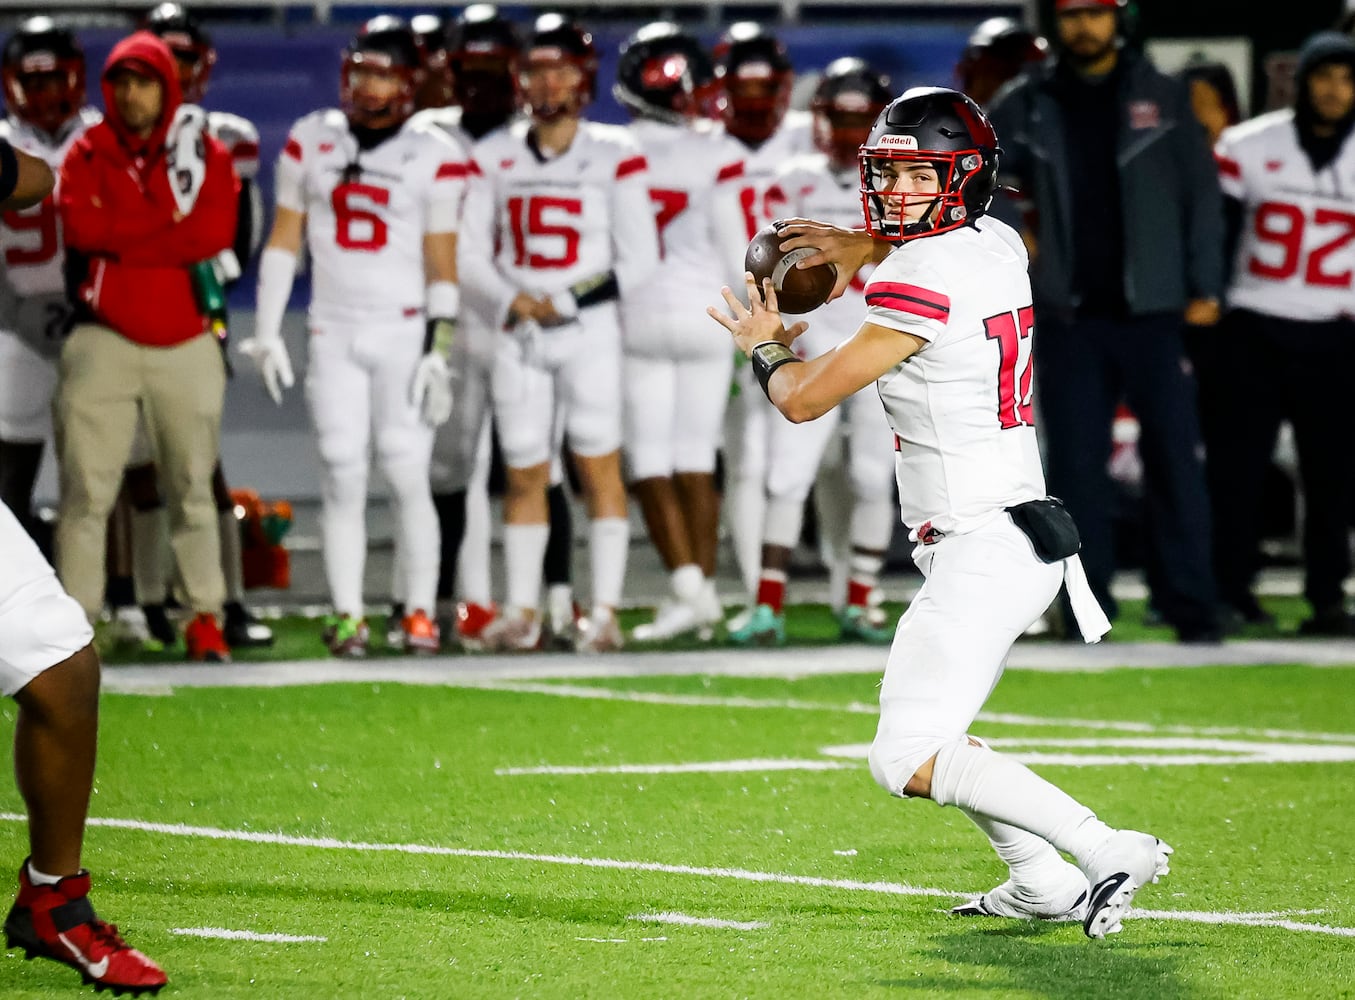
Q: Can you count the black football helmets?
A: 11